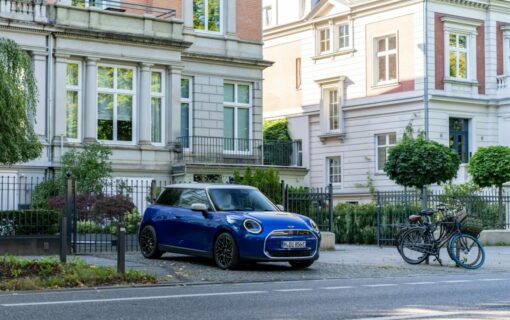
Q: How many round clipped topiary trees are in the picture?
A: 2